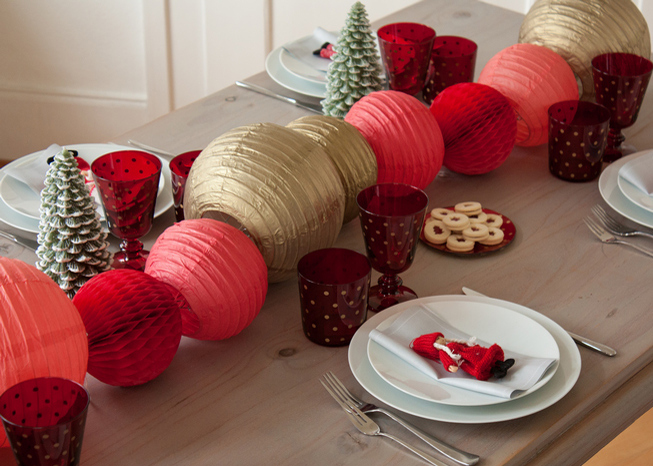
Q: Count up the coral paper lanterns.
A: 4